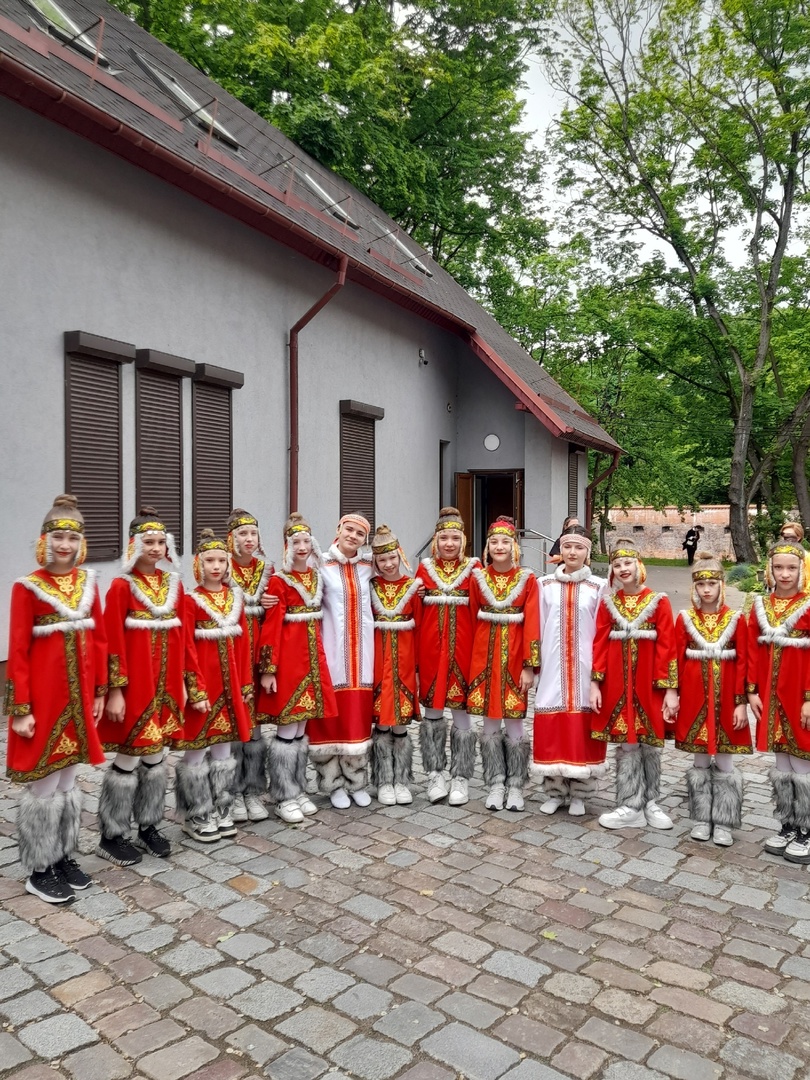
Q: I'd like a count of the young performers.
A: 13